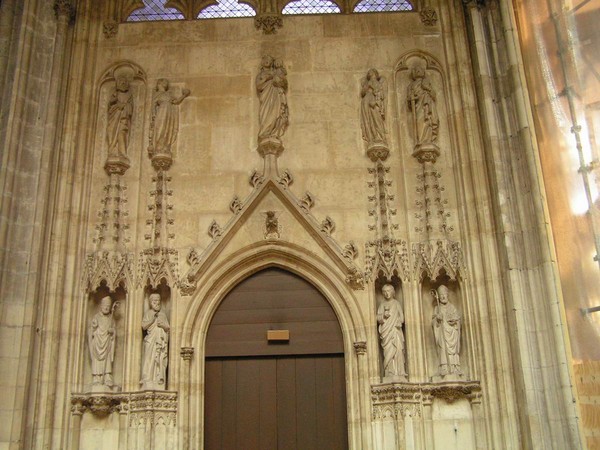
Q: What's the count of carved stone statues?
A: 9